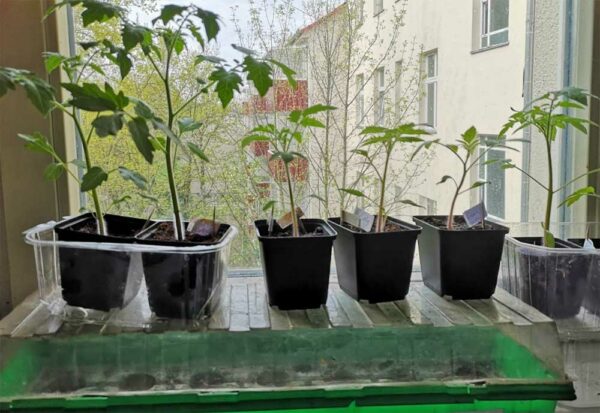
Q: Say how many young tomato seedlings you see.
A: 6